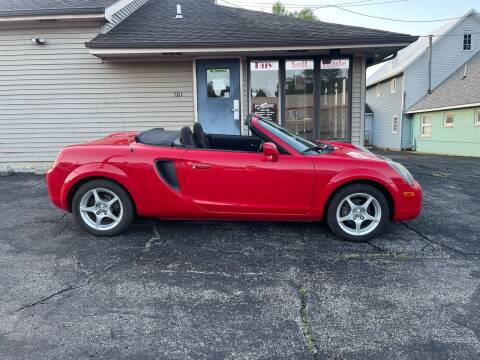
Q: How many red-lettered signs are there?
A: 3